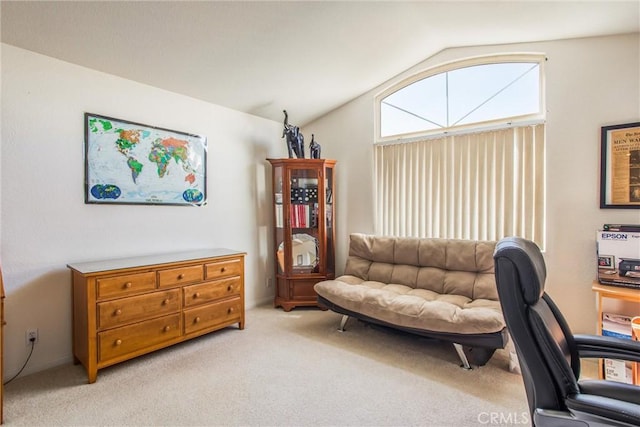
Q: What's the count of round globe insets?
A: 2